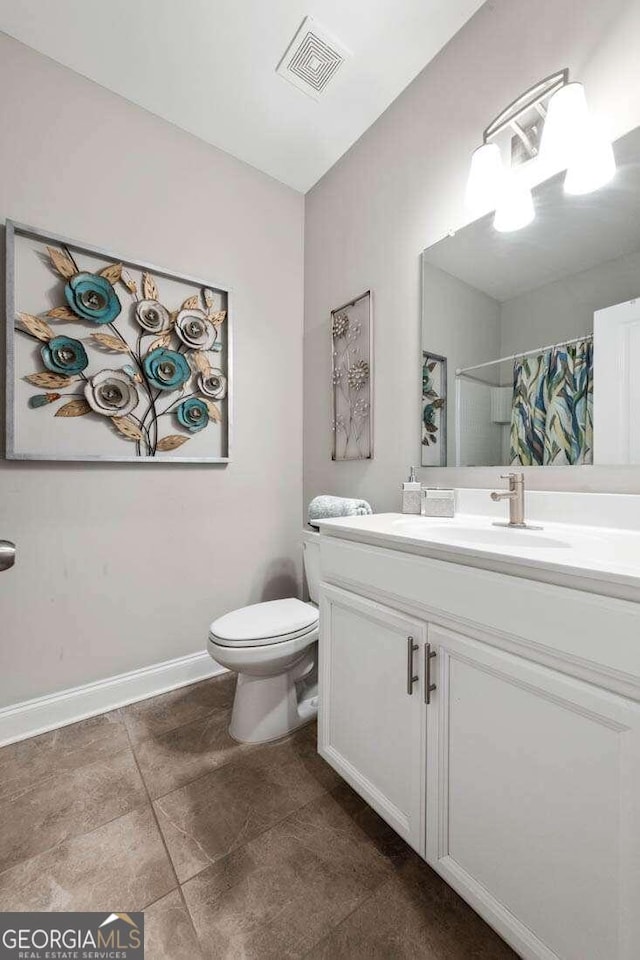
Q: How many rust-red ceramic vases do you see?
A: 0